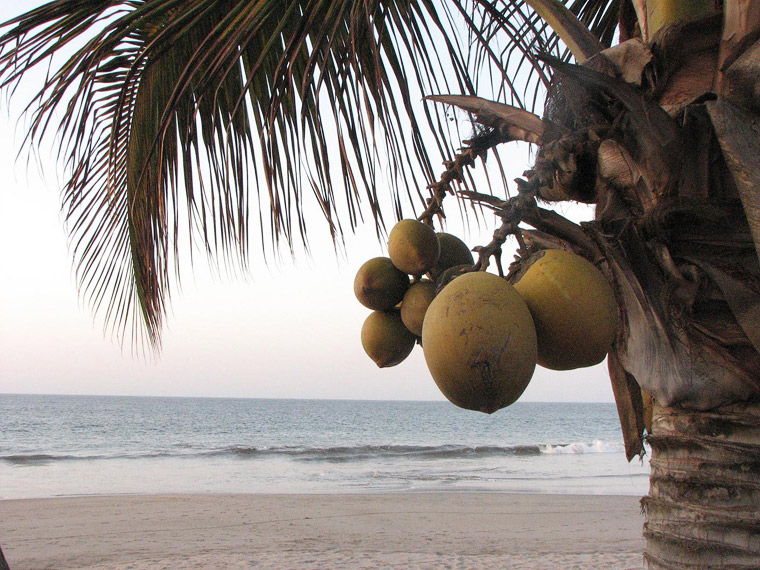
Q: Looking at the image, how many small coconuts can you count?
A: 5